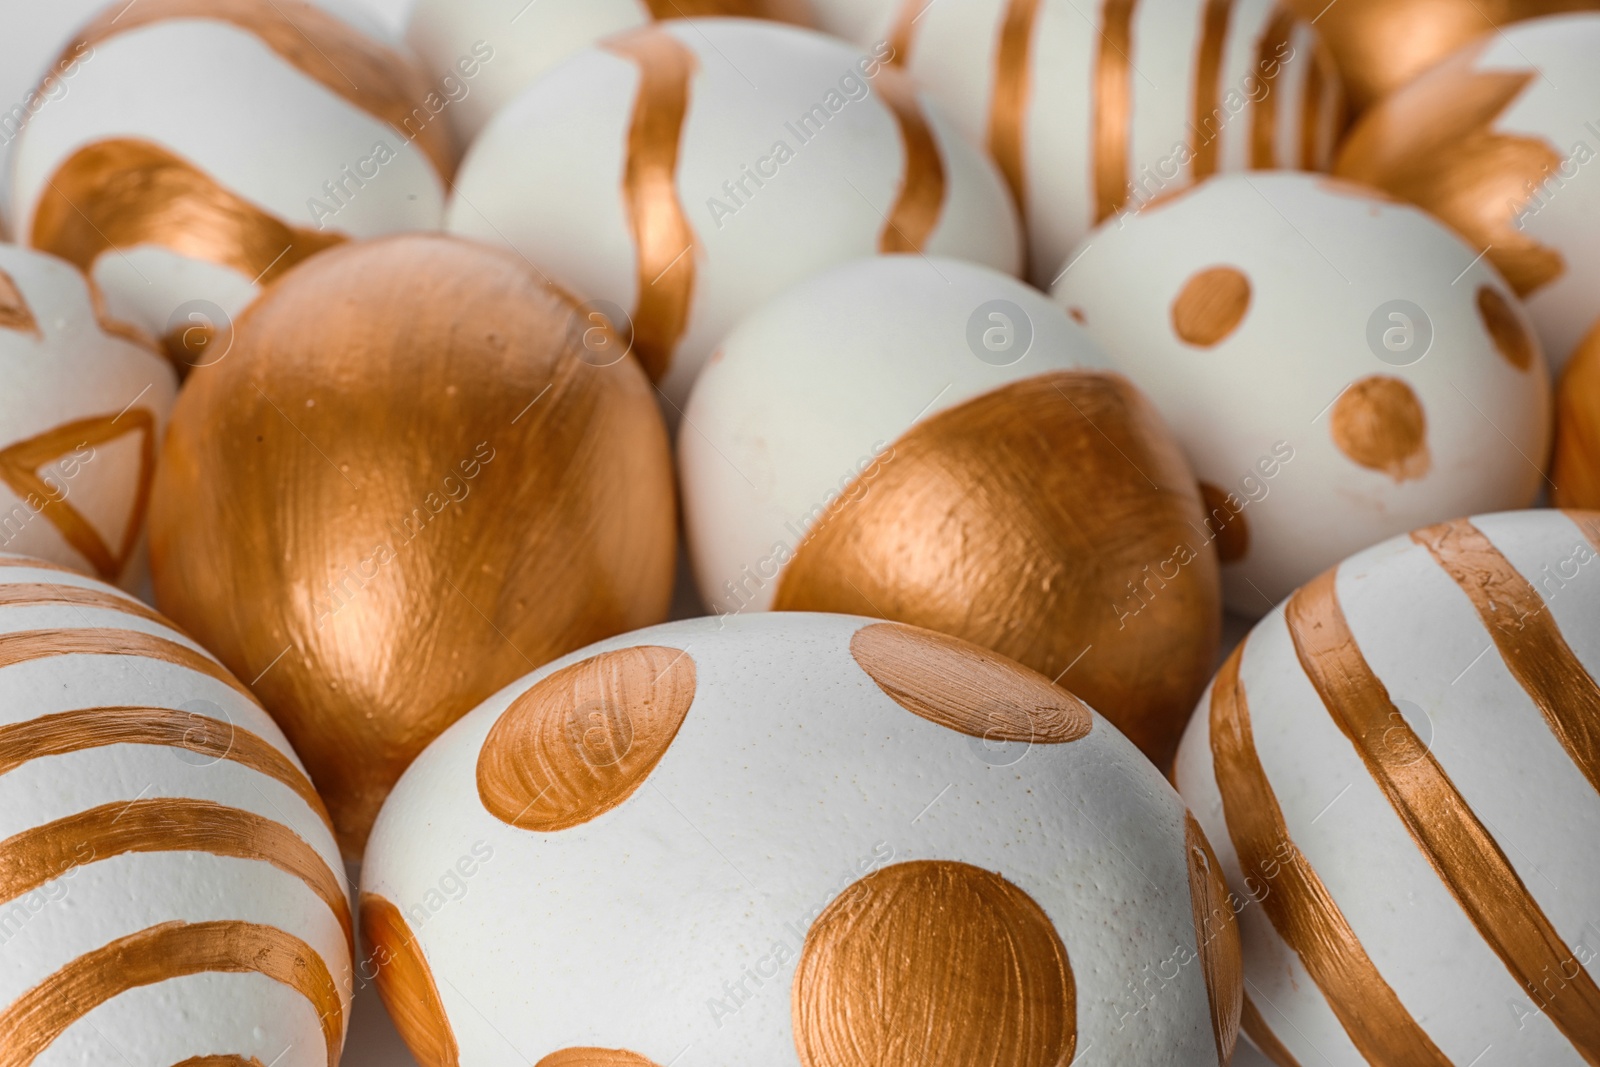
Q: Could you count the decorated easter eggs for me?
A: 14